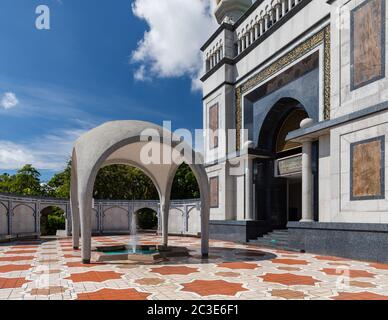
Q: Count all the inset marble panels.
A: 4